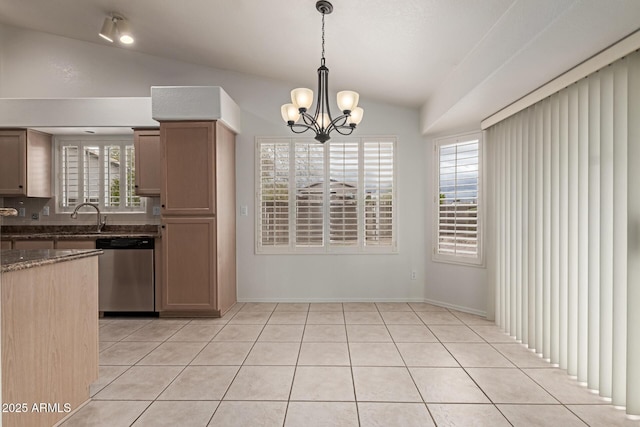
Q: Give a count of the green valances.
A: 0